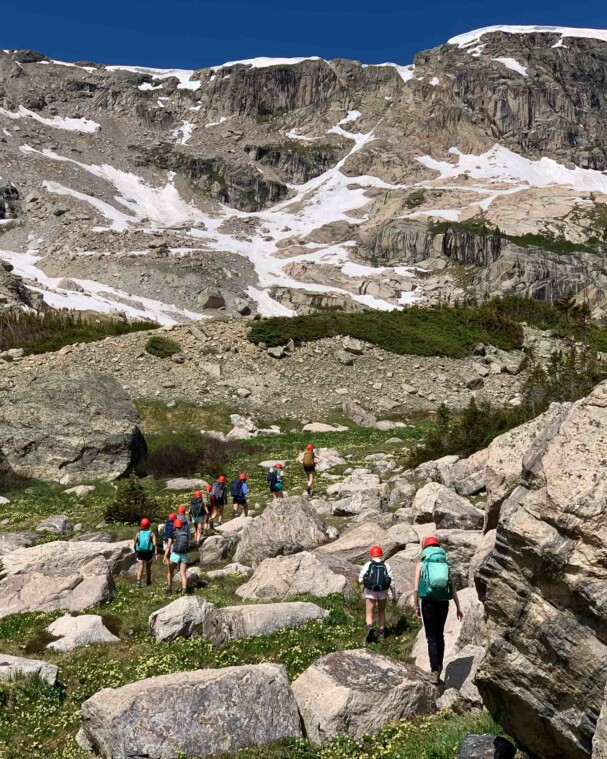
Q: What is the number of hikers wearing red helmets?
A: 12